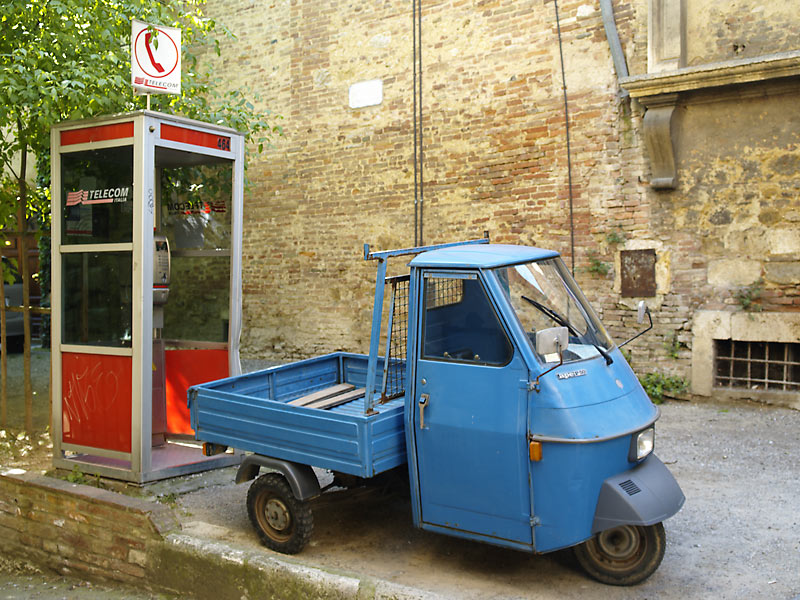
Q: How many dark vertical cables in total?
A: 3